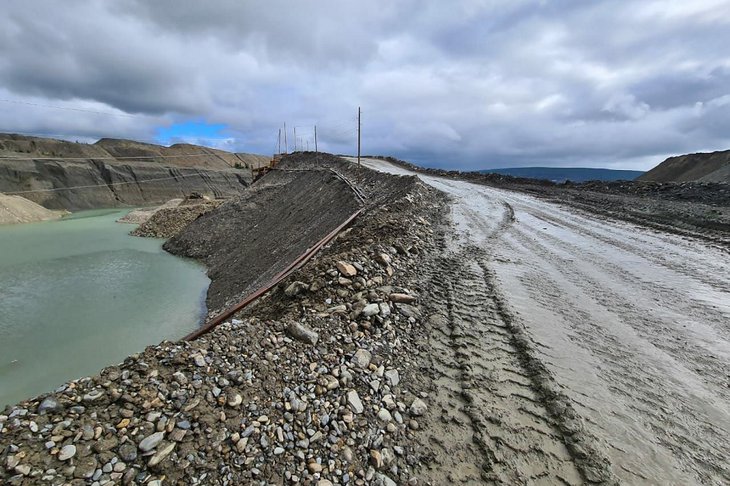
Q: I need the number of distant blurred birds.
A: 0